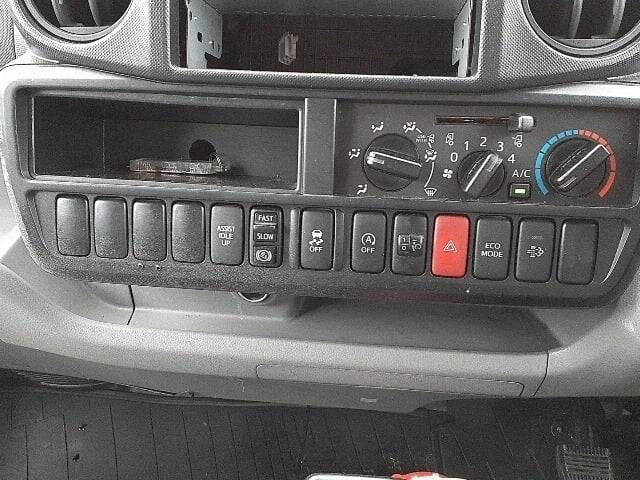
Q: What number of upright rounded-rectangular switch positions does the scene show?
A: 13